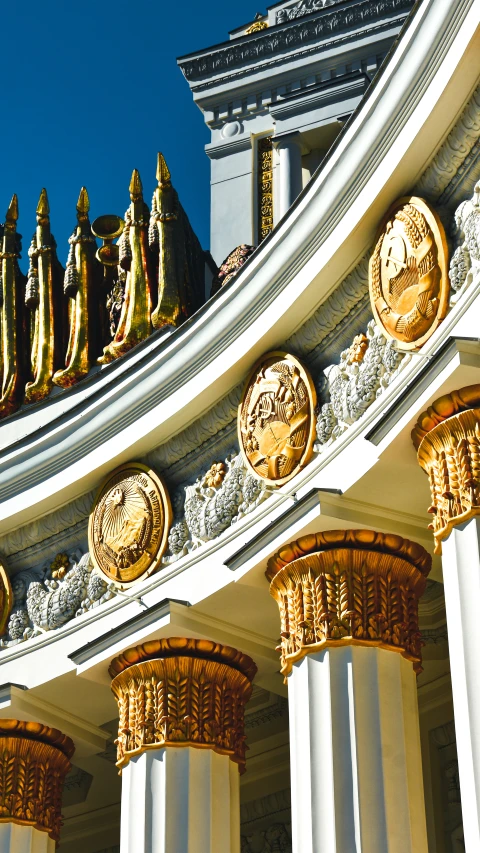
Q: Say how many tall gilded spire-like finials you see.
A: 5